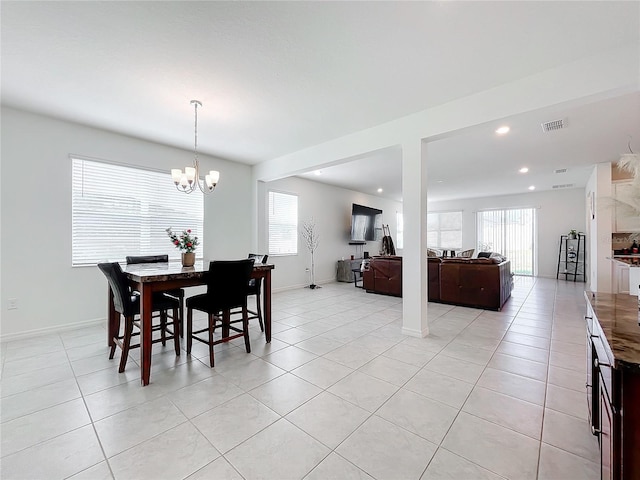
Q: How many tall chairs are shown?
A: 4